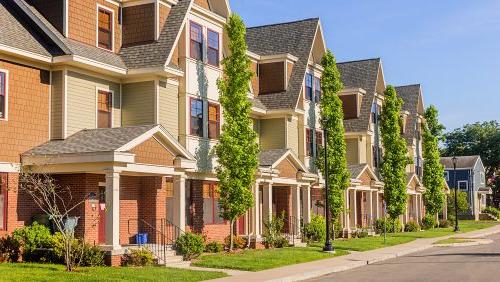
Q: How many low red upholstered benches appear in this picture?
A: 0